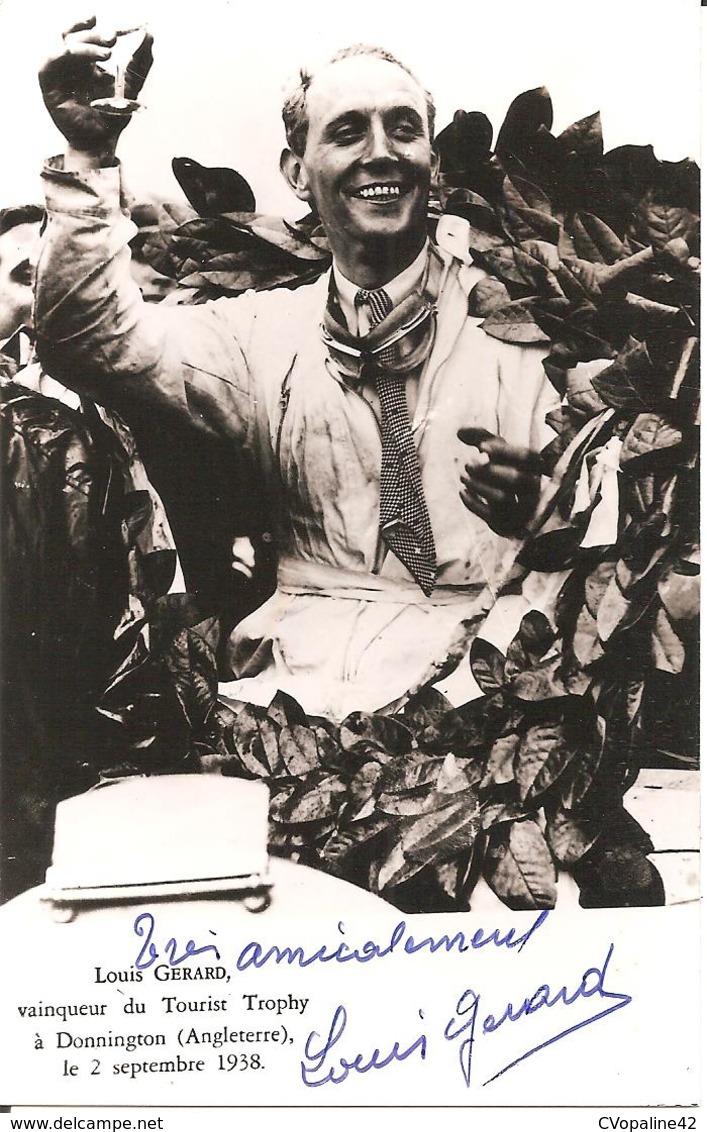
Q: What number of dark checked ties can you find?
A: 1